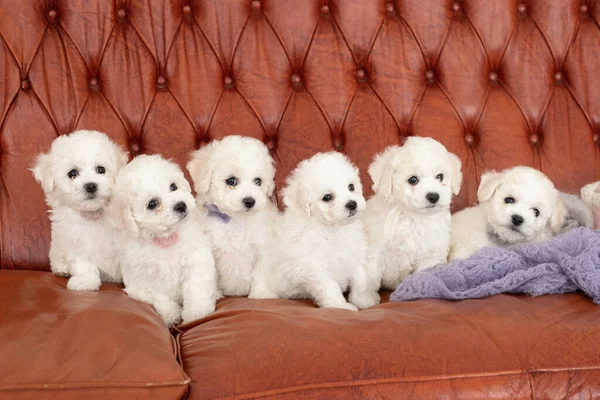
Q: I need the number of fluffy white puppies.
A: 6